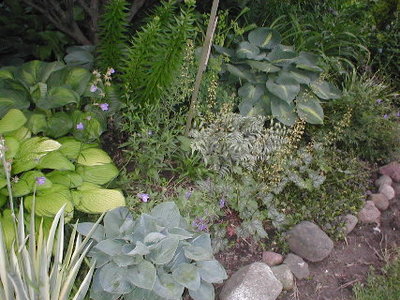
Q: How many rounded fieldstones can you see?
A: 11